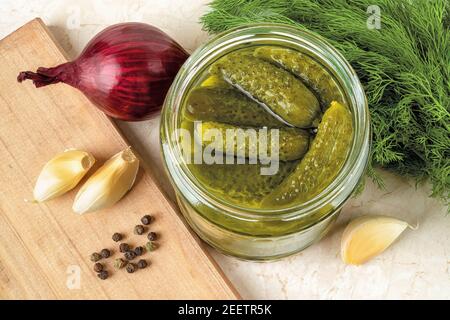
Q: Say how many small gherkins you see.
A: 6